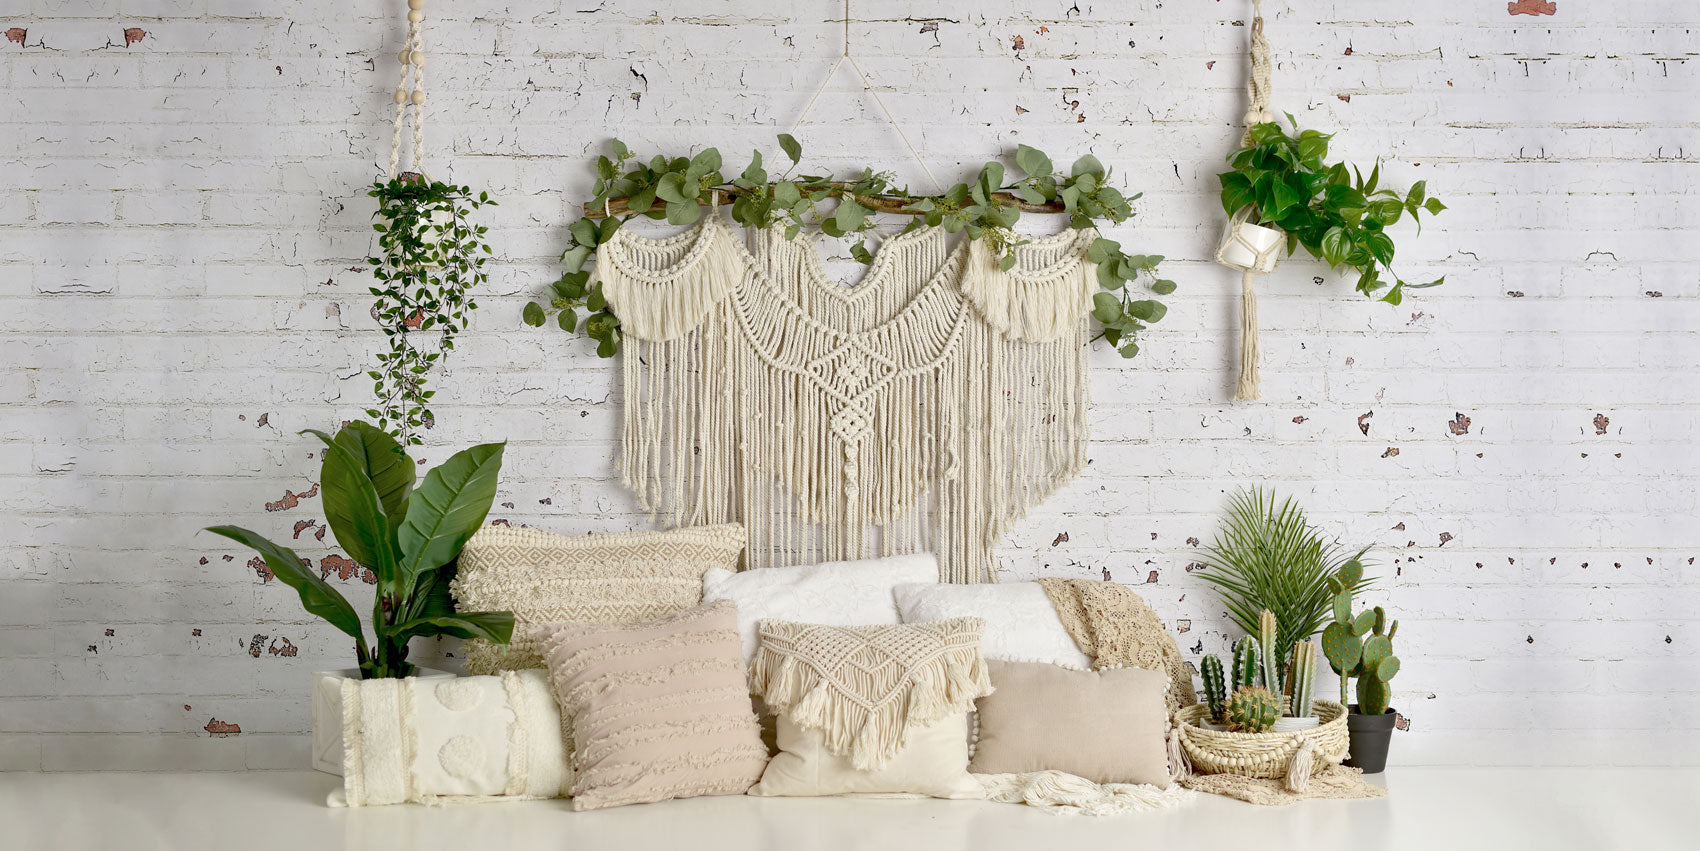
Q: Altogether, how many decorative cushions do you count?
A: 7